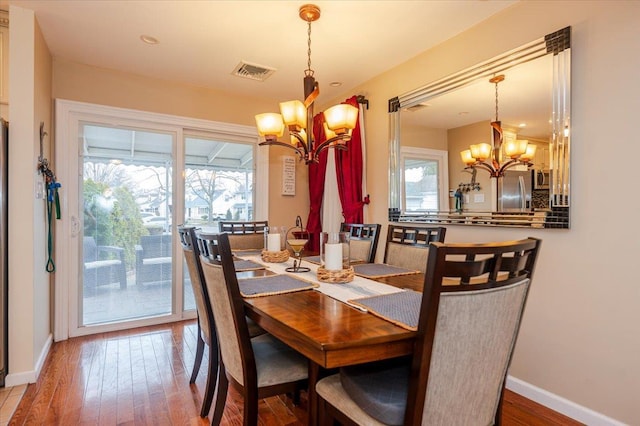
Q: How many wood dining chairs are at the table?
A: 6